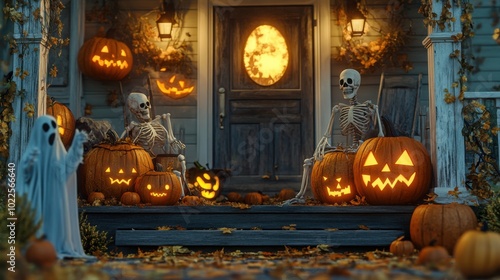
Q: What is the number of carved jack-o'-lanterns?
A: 8